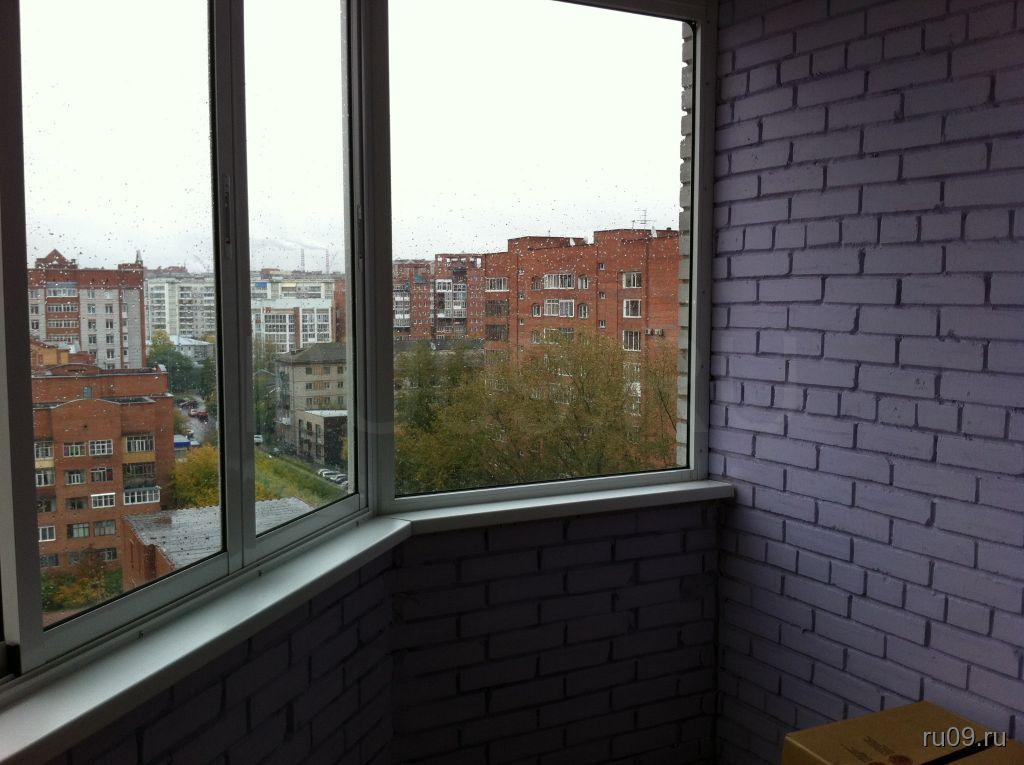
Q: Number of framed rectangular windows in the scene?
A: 3